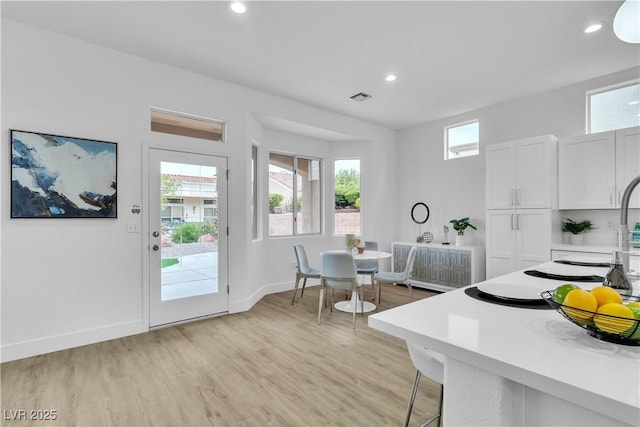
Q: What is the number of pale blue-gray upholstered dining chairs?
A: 4